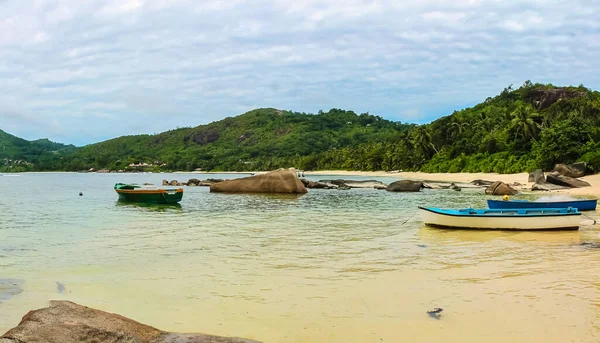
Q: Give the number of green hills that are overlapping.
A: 3